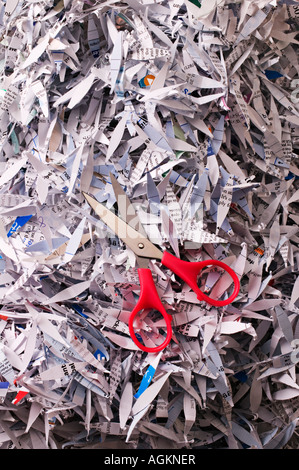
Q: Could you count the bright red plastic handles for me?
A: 2